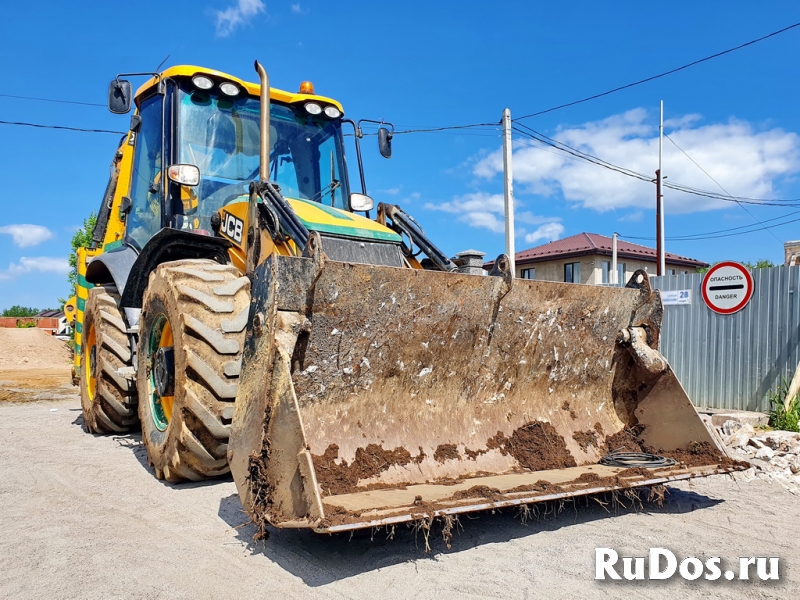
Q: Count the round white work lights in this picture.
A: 4